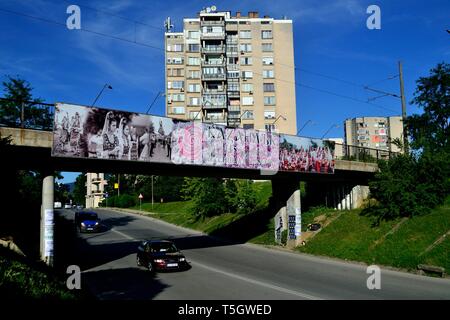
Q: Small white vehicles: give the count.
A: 2